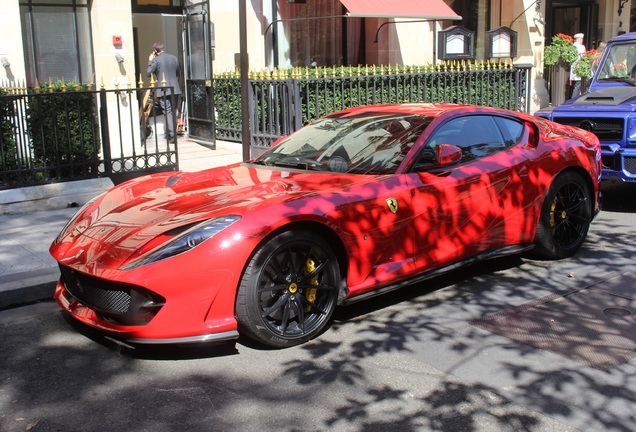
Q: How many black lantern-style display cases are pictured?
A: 2